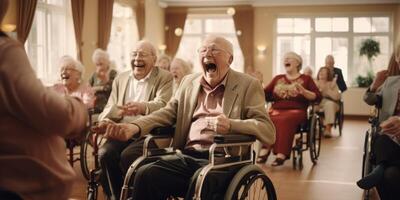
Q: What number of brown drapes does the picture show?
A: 6